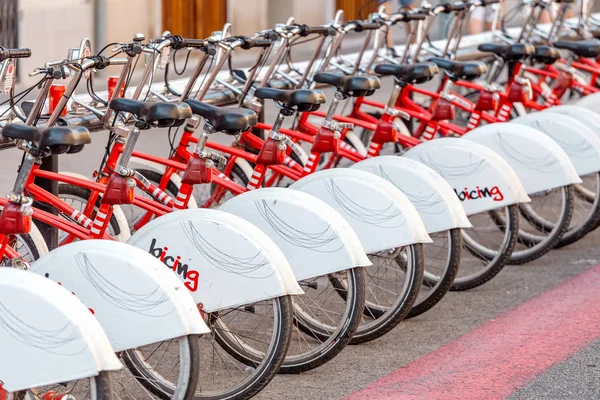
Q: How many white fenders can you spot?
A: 11